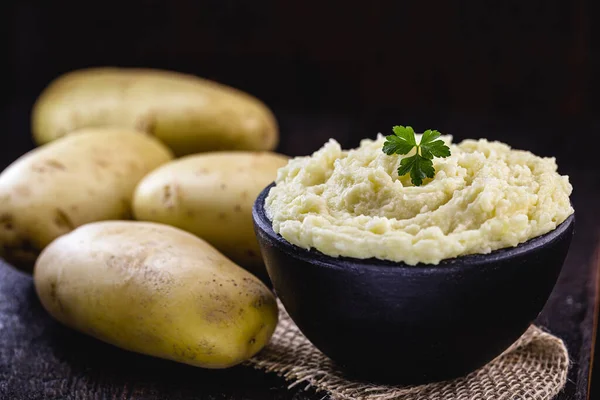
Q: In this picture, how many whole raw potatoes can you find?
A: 4